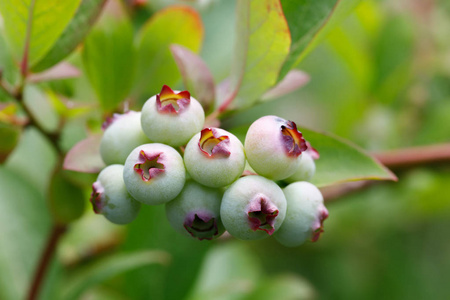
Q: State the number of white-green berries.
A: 10